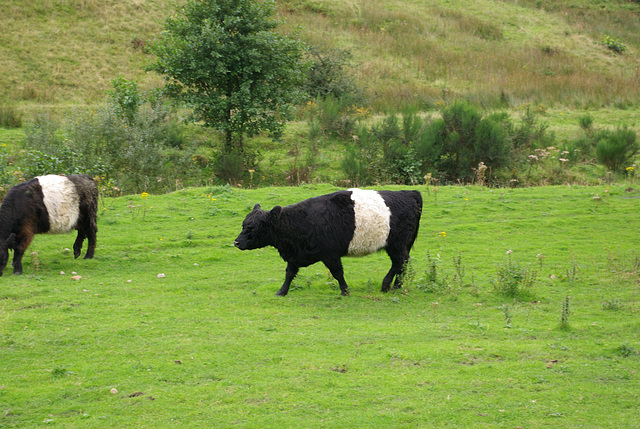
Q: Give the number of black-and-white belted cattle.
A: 2